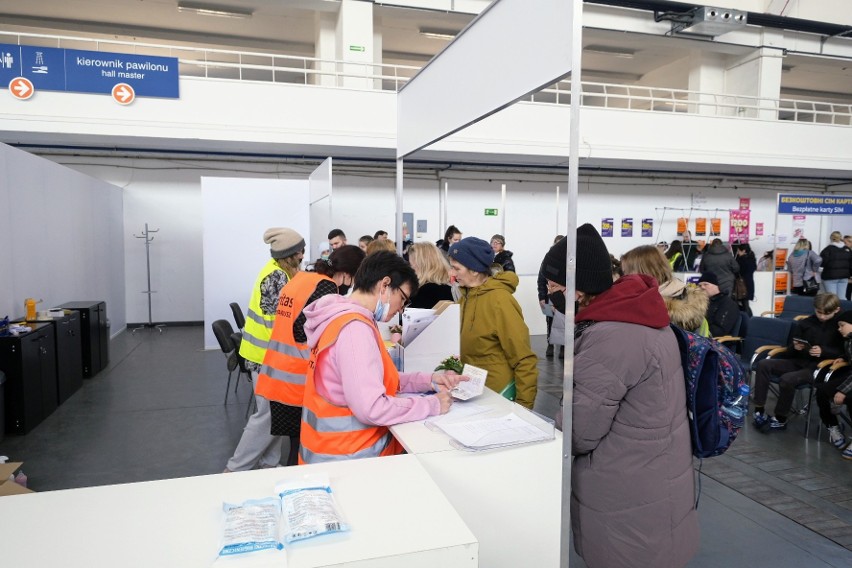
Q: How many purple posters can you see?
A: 3